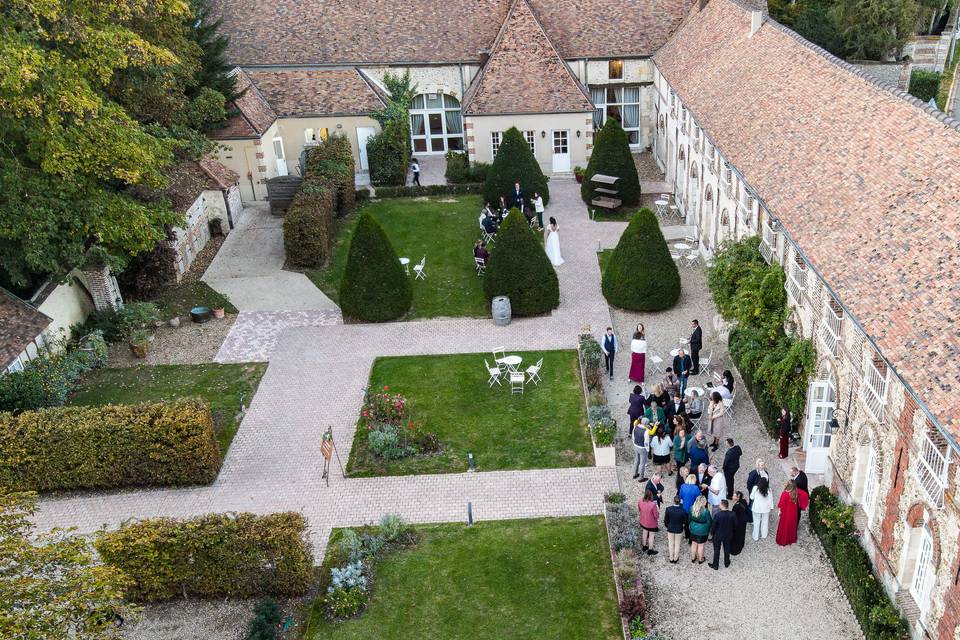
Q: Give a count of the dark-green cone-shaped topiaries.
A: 5